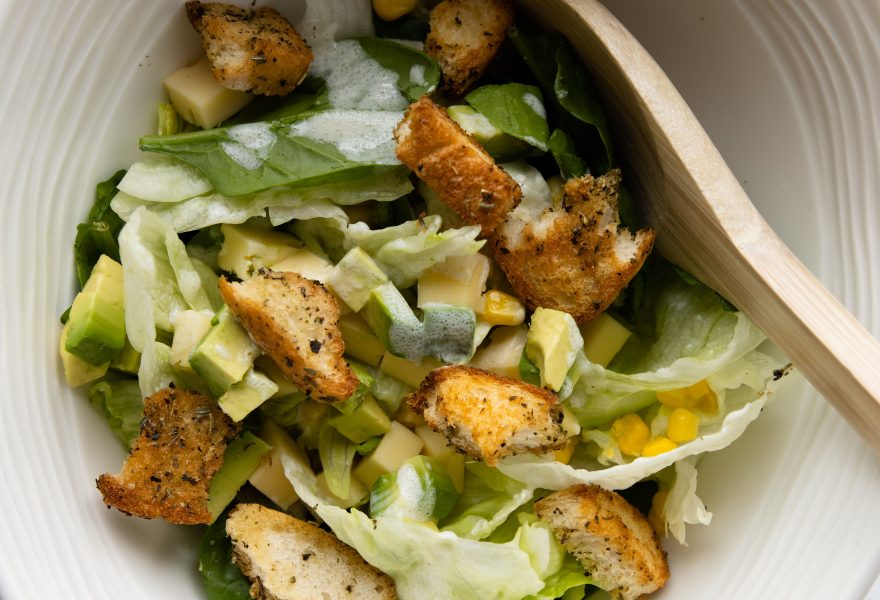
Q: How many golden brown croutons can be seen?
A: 9